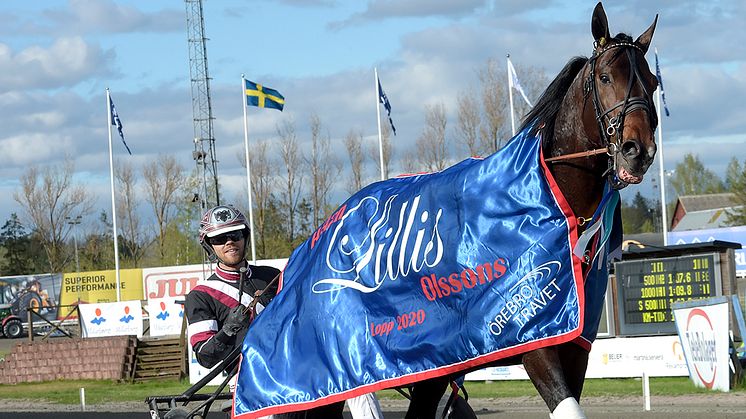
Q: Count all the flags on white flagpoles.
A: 5